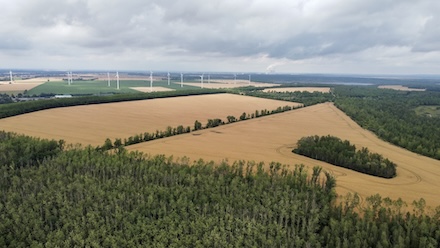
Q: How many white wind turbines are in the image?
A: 12